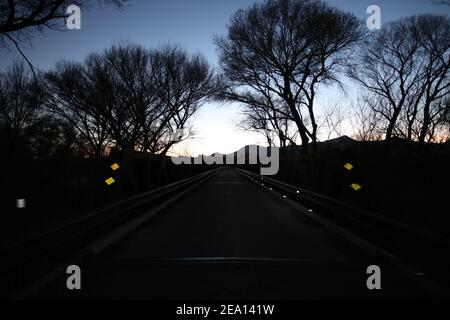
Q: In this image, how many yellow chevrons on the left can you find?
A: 2